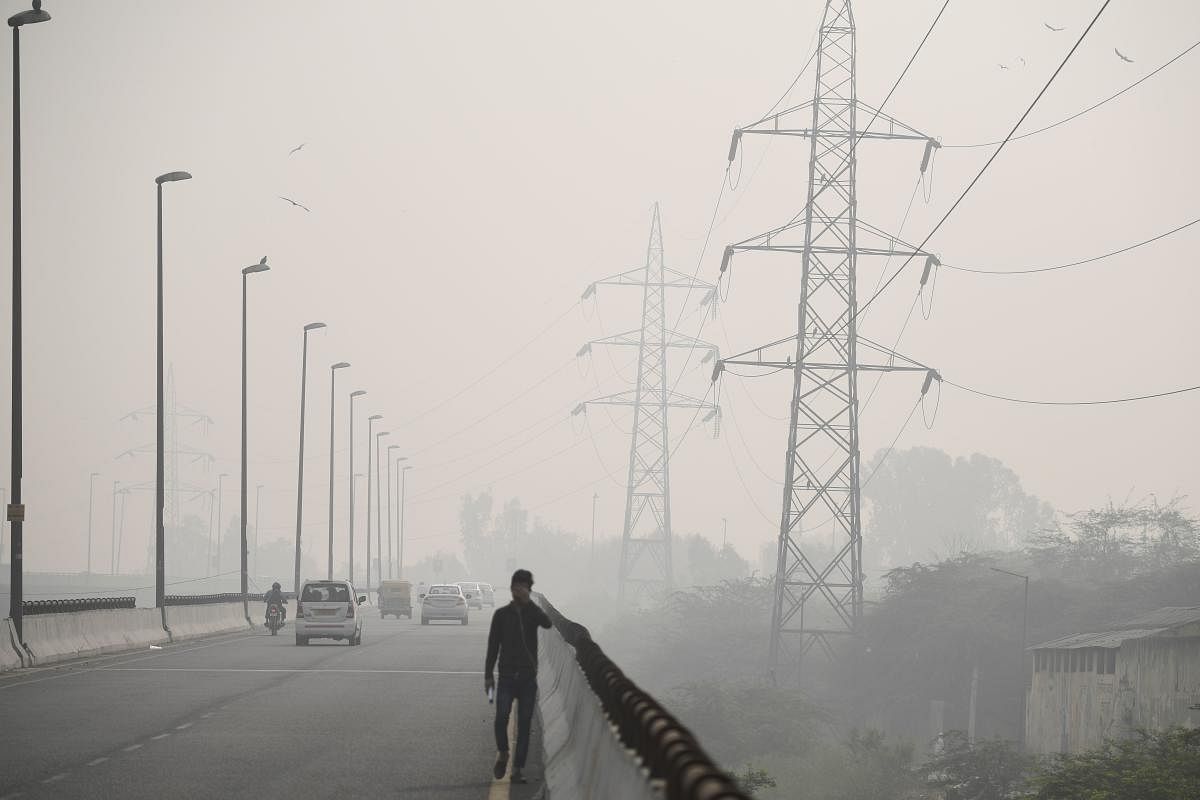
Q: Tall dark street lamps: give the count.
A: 11